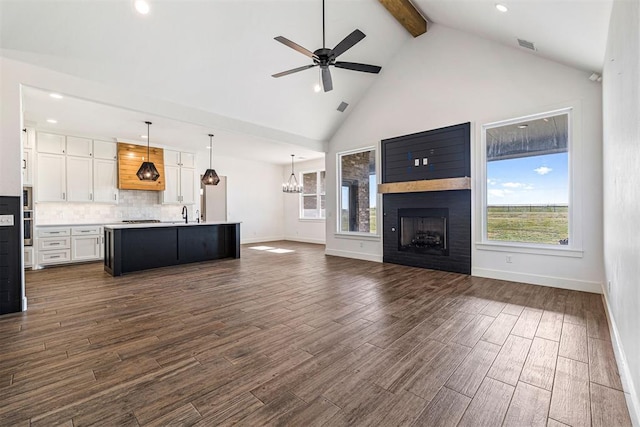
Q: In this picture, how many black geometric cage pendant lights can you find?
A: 2